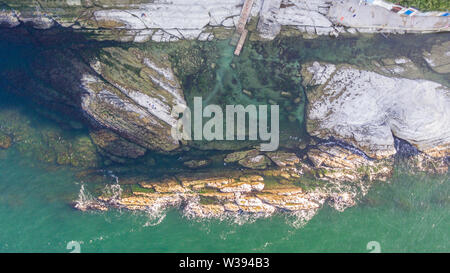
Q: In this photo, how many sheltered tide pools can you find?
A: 1